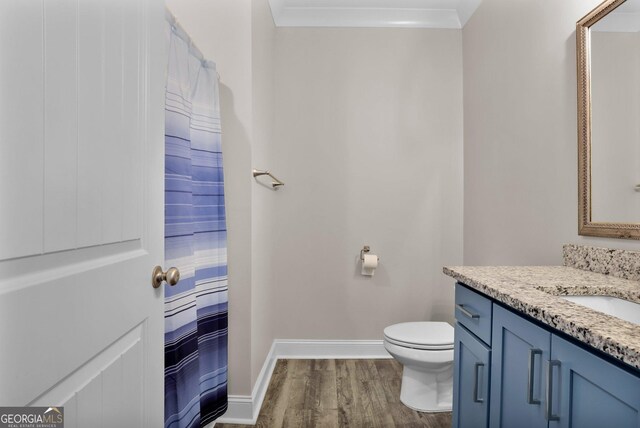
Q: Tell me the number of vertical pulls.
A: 3